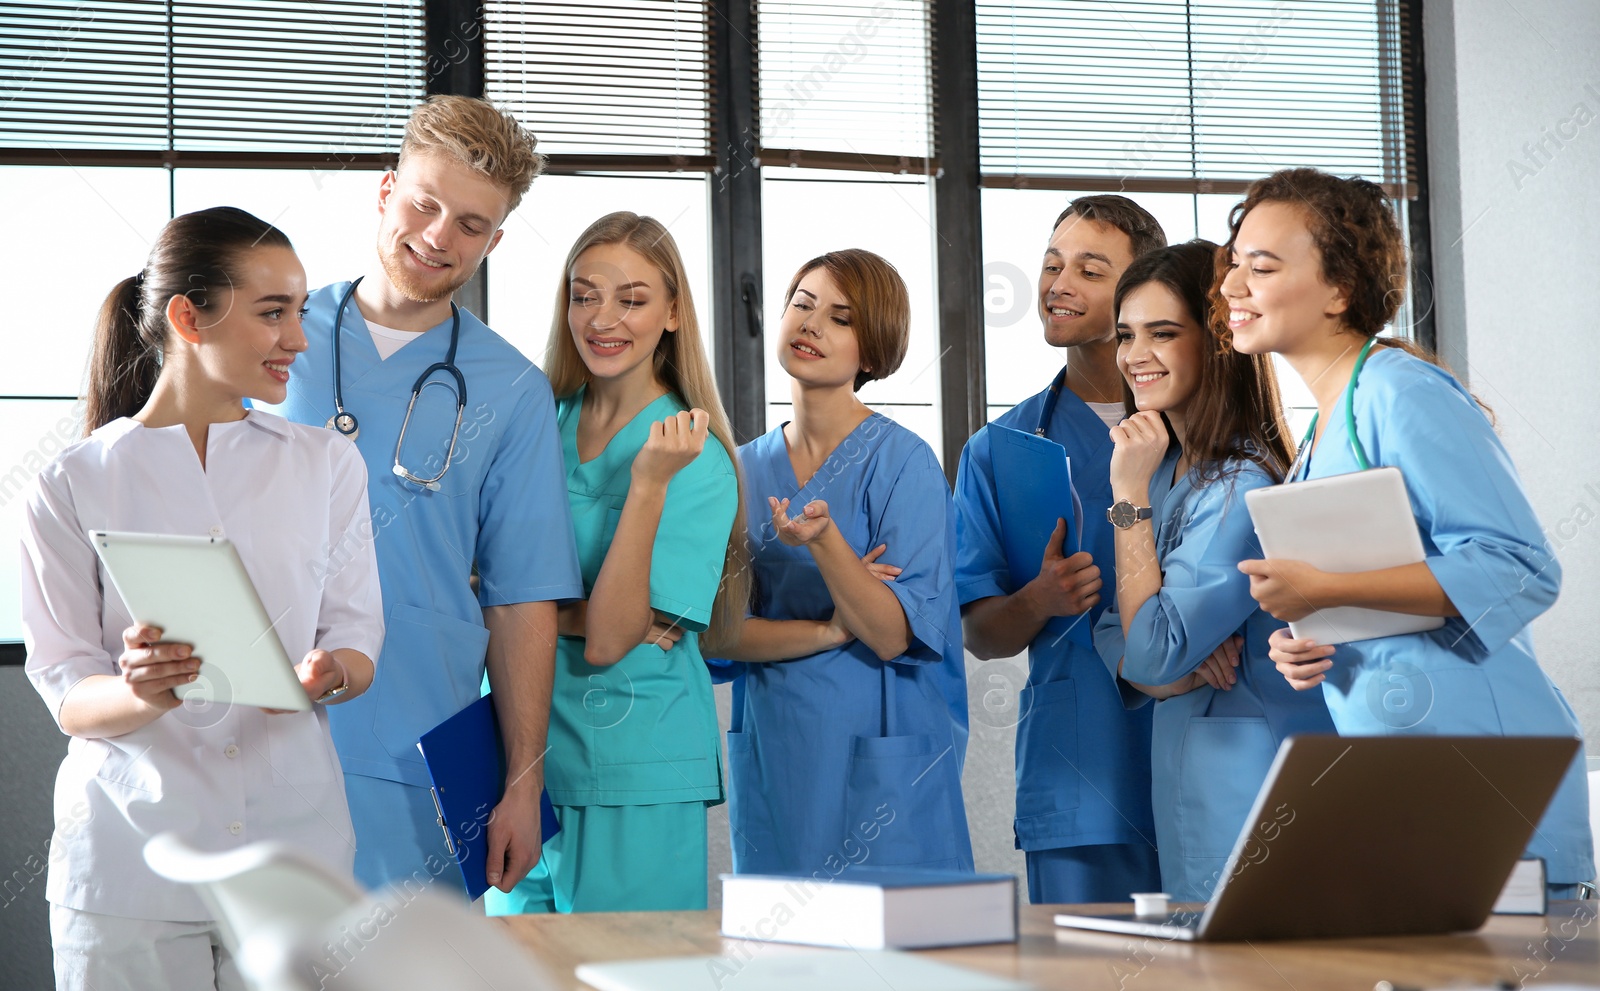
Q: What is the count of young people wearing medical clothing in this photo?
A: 7